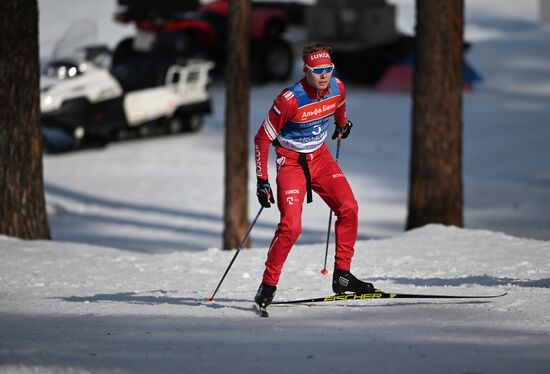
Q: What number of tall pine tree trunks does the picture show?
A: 3